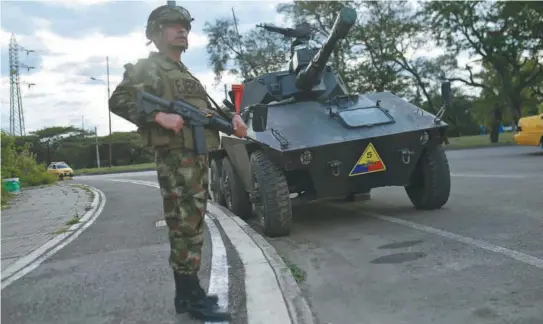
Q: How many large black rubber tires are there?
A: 4